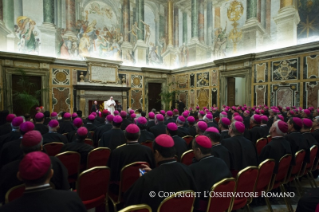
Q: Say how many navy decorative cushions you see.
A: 0